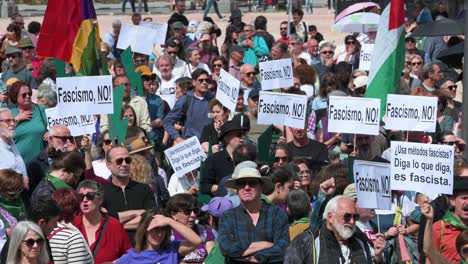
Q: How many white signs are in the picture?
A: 13